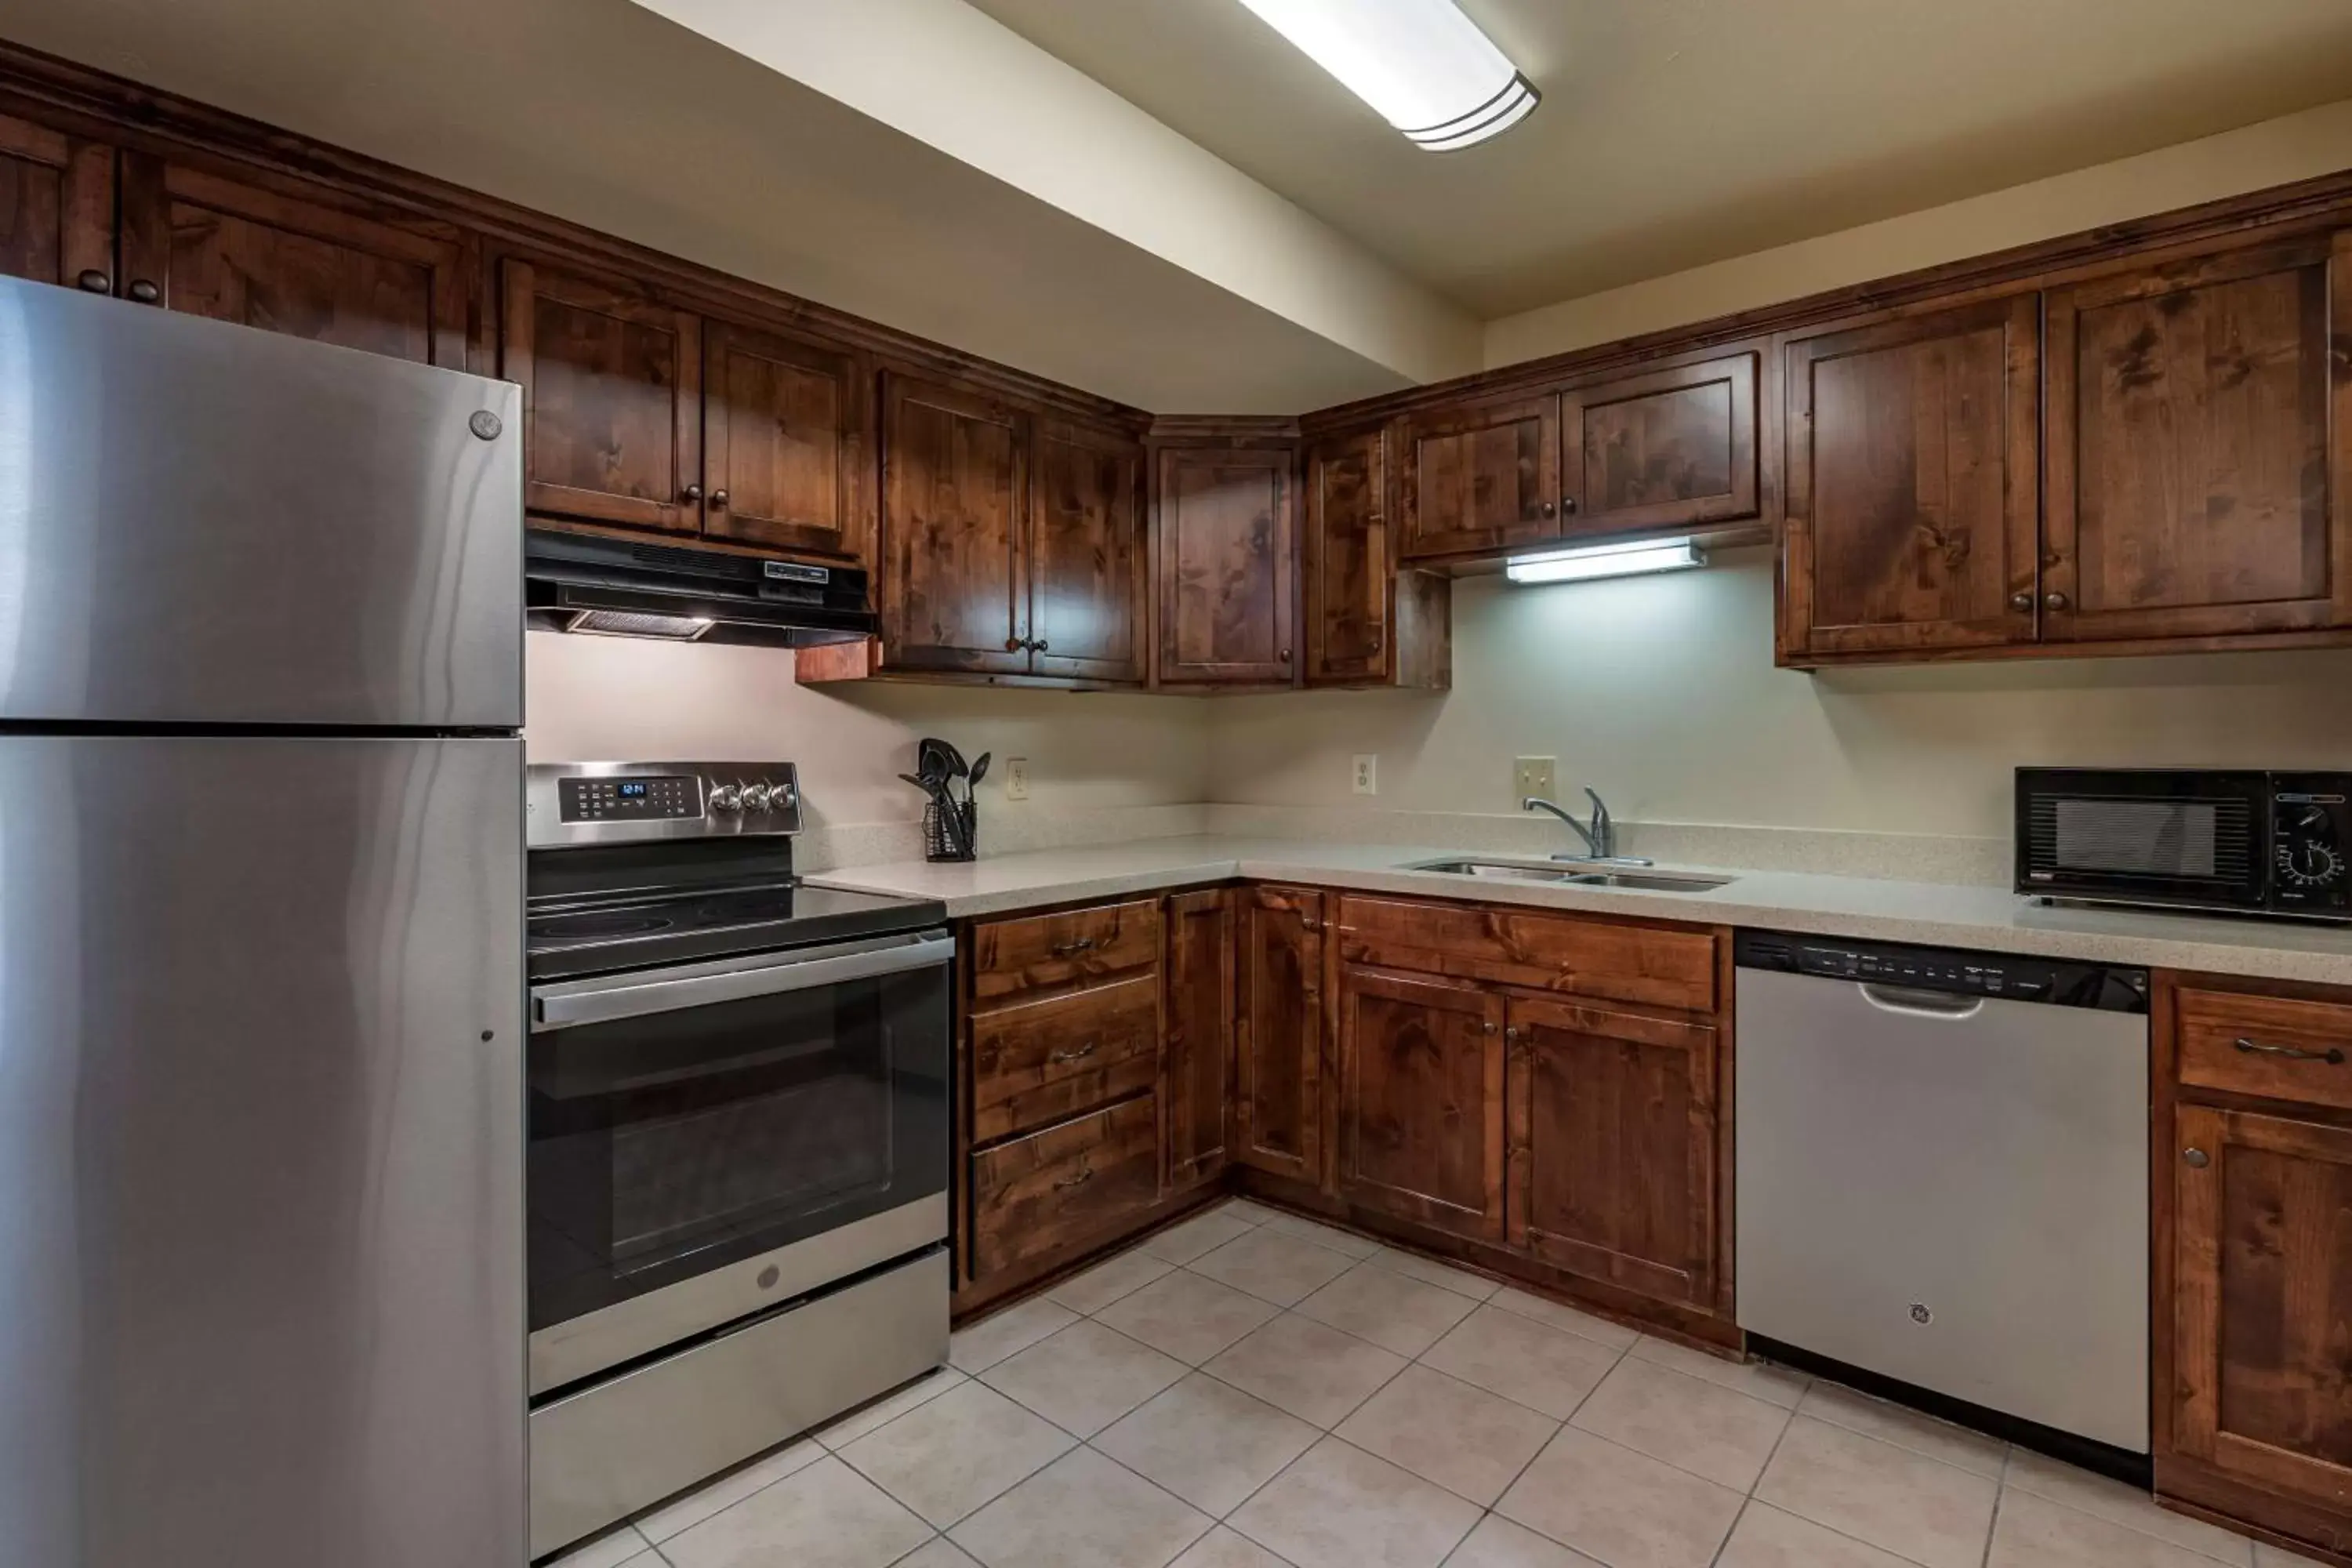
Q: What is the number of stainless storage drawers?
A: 1